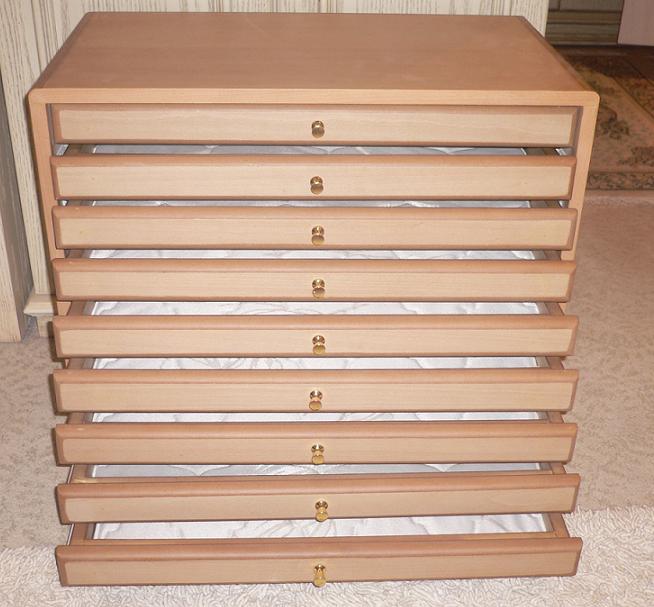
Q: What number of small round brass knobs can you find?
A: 9